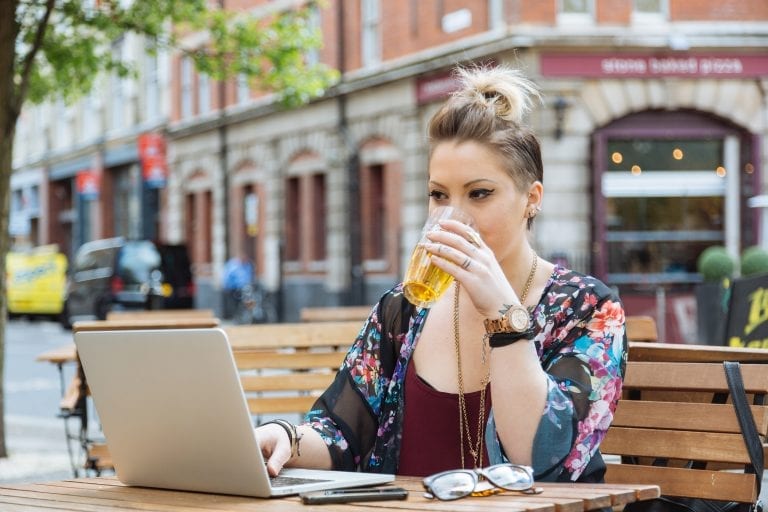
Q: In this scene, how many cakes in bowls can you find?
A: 0